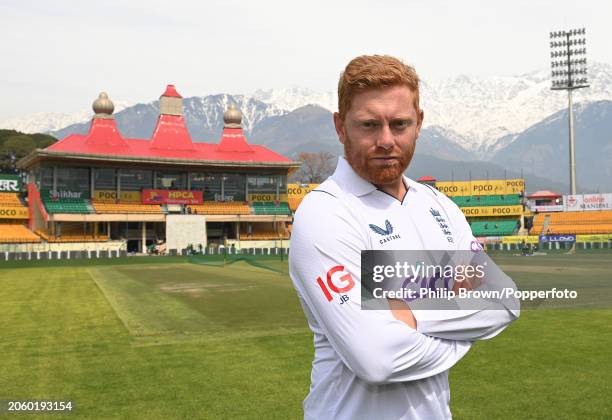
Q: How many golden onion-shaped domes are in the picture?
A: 2